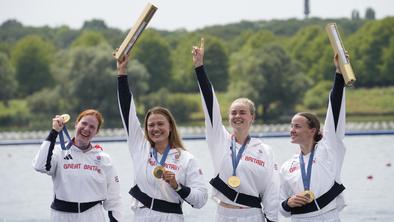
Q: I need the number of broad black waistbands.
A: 4